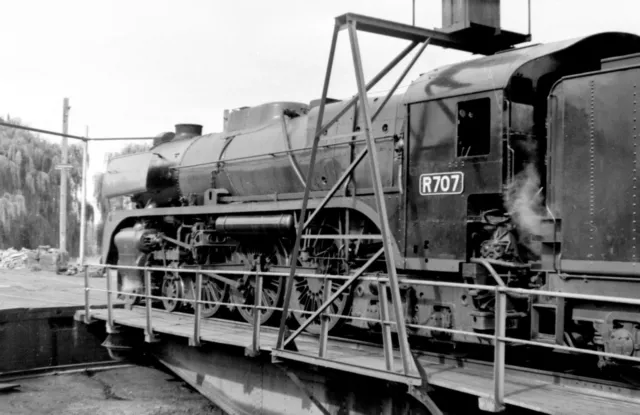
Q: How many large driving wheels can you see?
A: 3